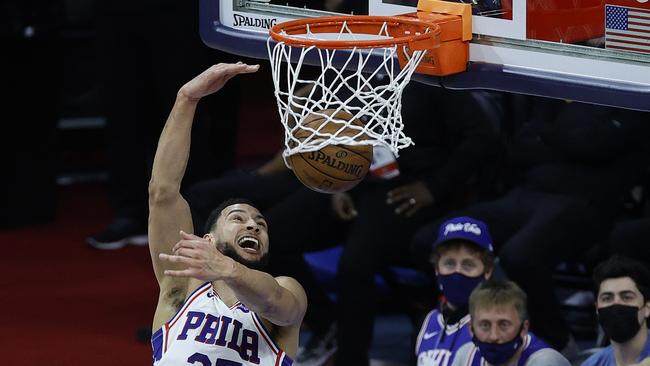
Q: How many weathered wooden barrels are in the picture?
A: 0